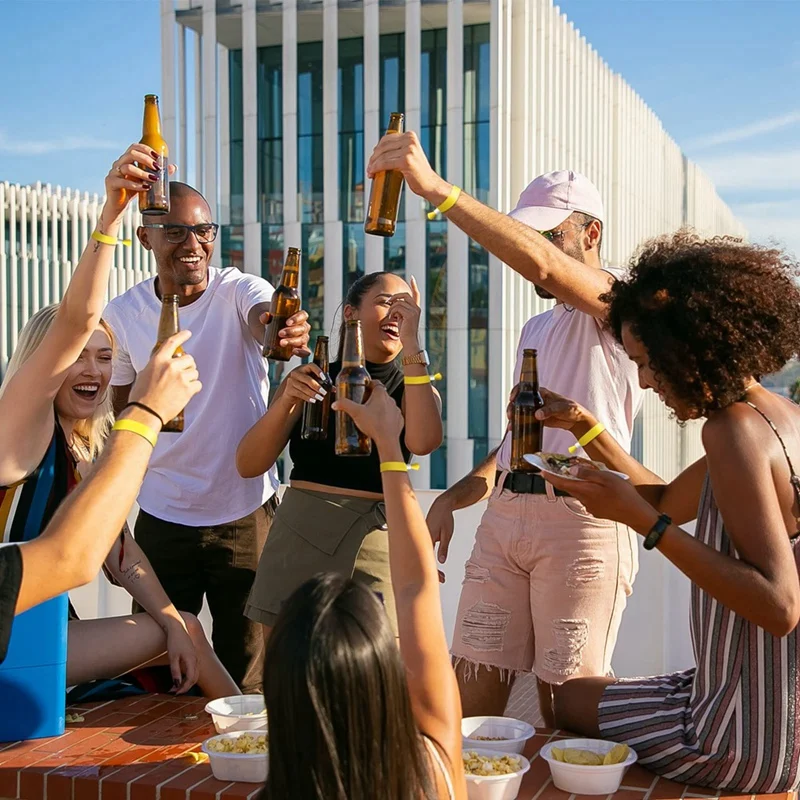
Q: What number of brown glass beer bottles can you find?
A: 7